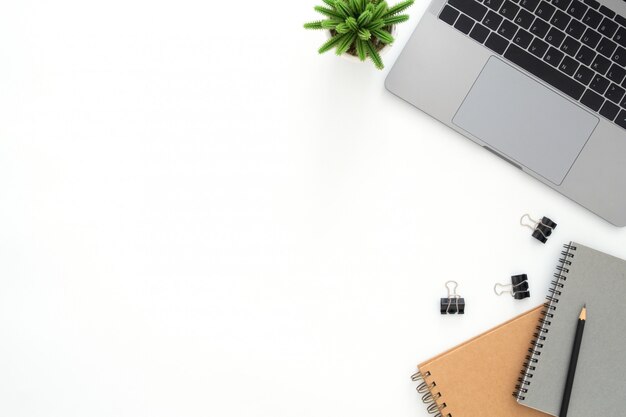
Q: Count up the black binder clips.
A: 3